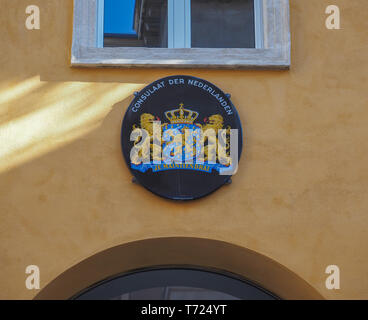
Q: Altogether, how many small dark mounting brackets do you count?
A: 4